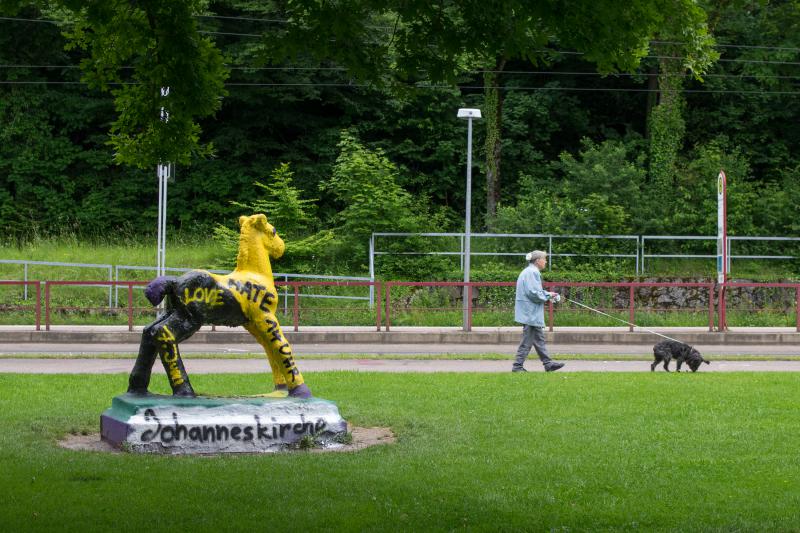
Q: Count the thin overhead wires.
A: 4